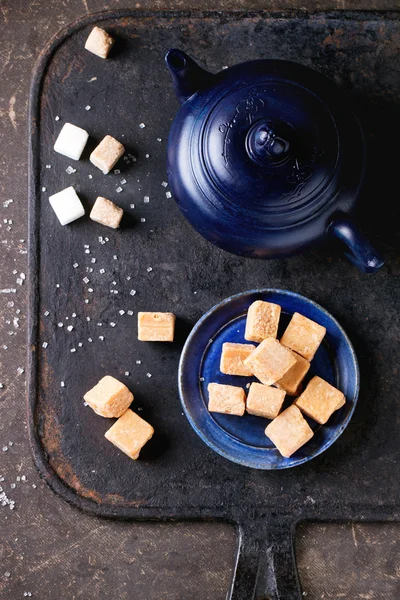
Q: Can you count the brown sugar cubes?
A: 15